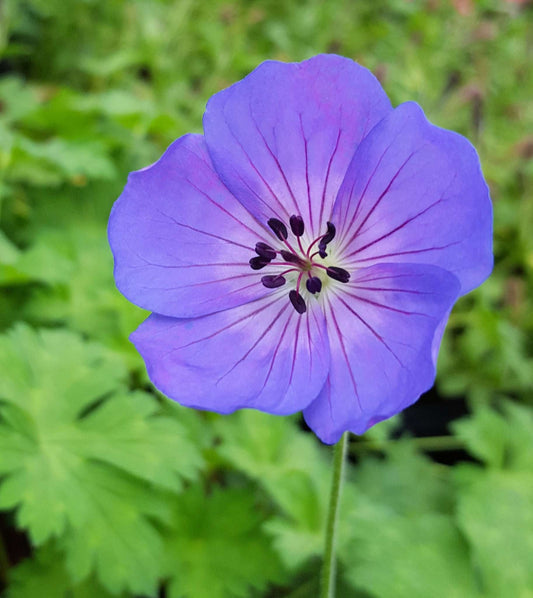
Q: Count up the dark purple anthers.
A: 10